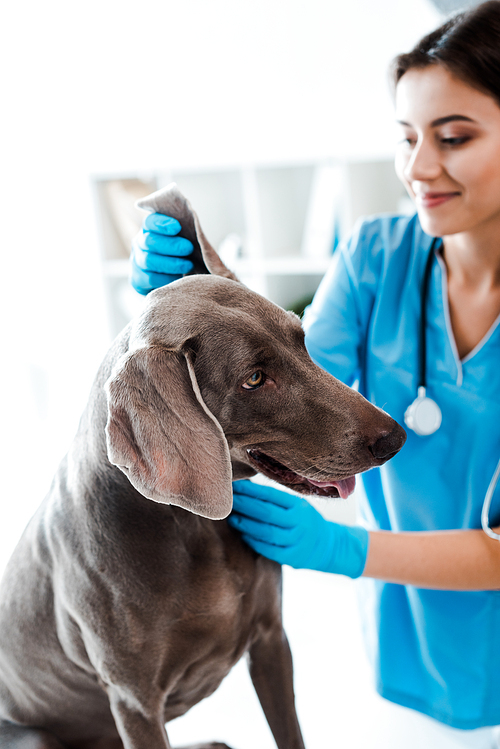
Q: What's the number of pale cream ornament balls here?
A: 0